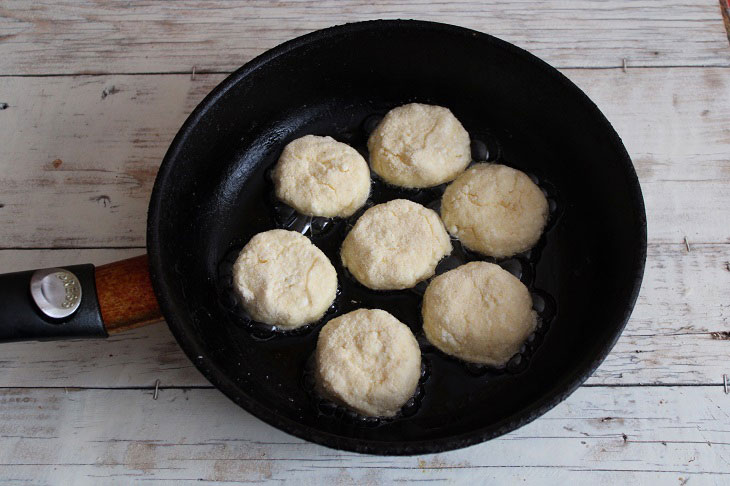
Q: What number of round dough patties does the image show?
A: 7